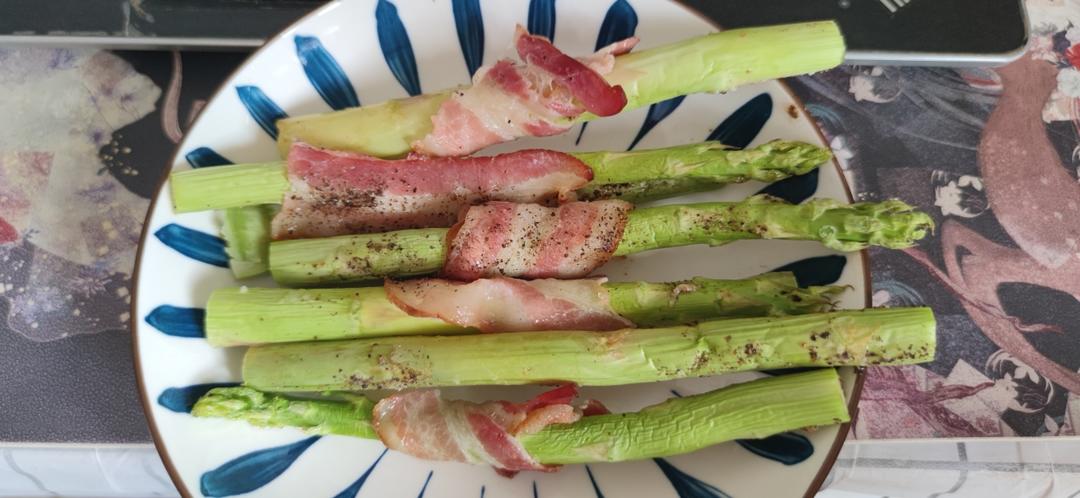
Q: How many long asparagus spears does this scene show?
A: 6